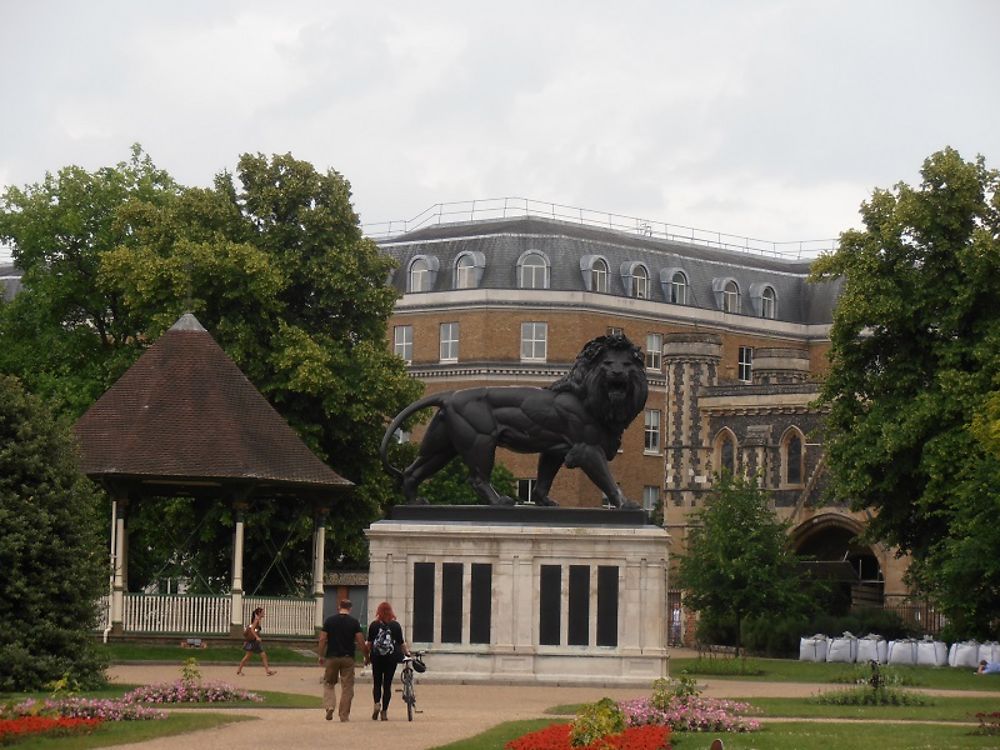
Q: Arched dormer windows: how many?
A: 8